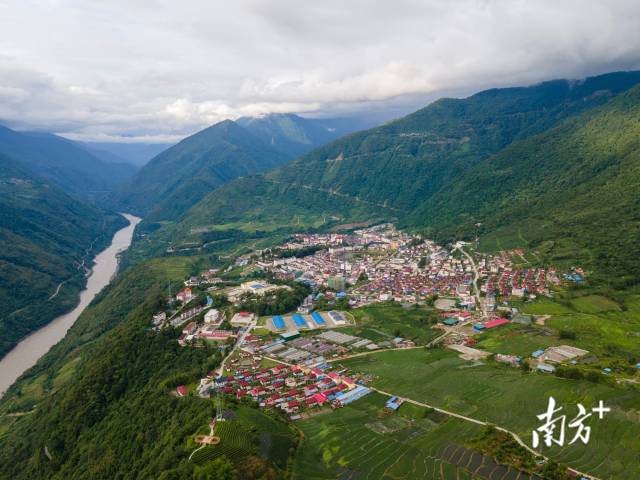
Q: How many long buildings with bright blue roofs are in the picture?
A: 3